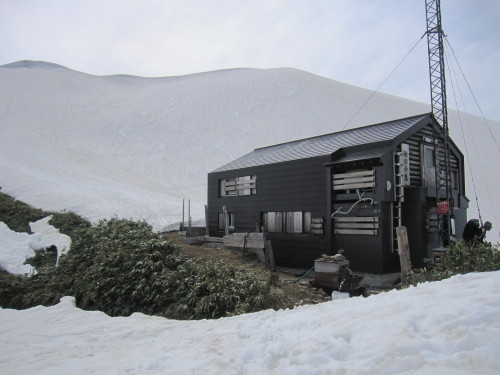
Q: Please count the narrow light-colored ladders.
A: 1